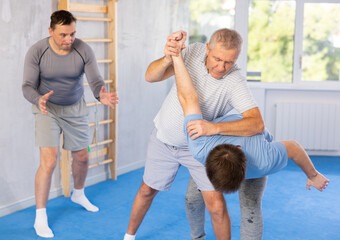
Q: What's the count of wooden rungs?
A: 8